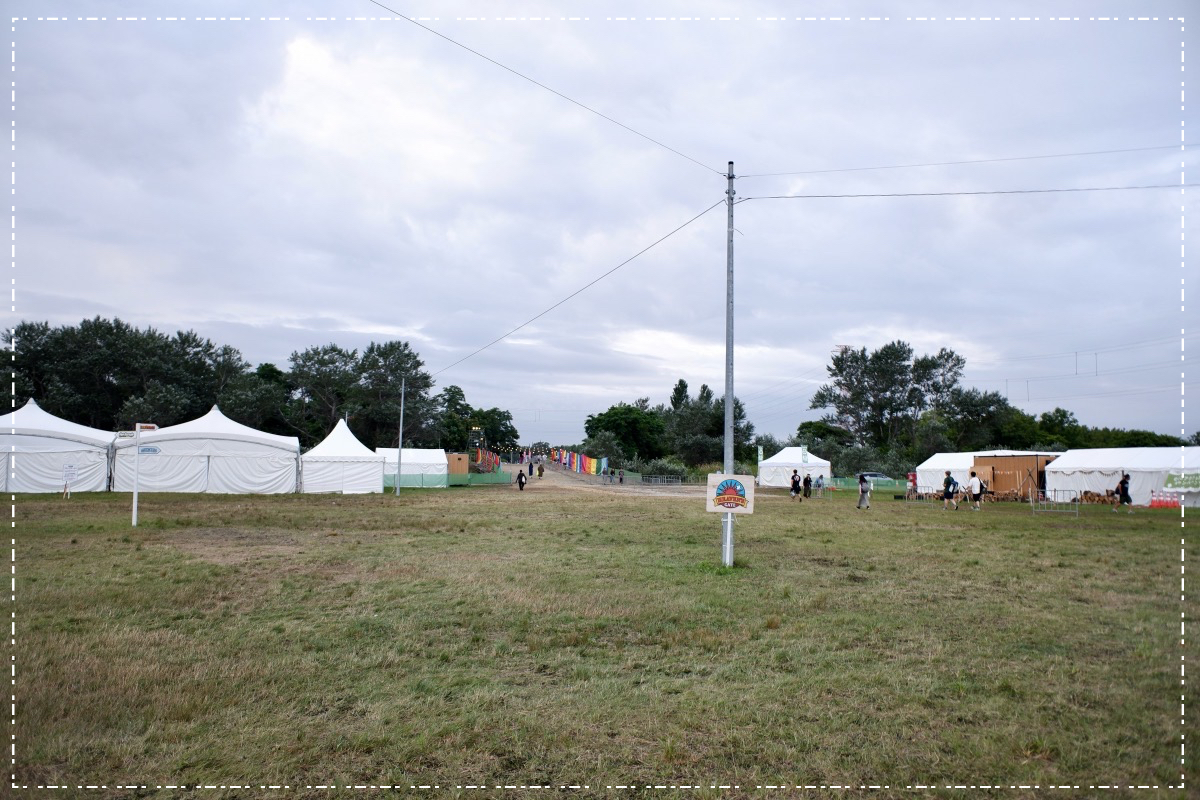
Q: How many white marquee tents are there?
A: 7